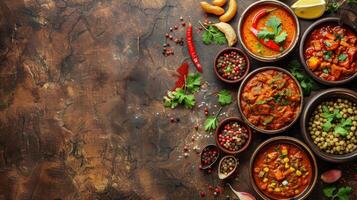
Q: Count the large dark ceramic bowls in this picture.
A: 5